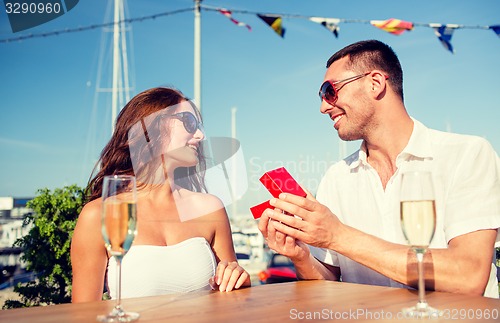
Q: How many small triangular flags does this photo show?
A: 6